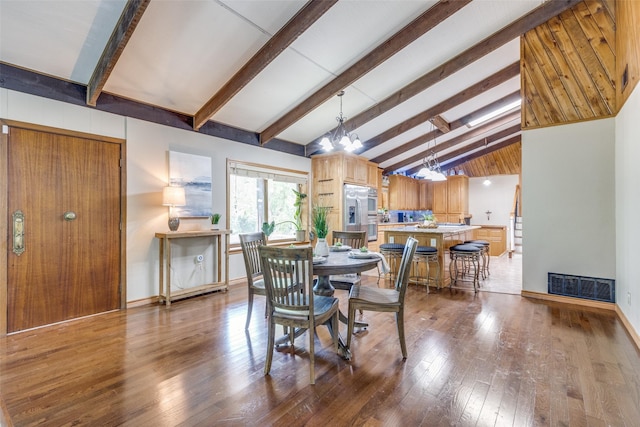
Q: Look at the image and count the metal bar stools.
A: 5